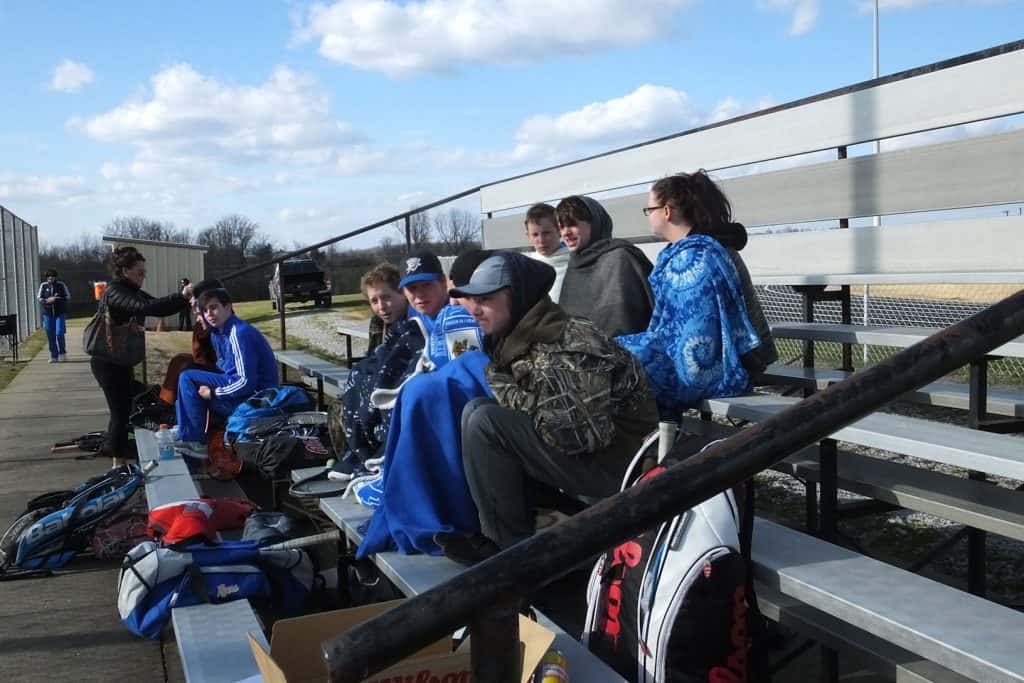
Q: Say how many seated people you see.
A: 9